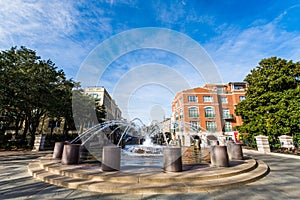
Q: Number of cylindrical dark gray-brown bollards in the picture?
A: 6